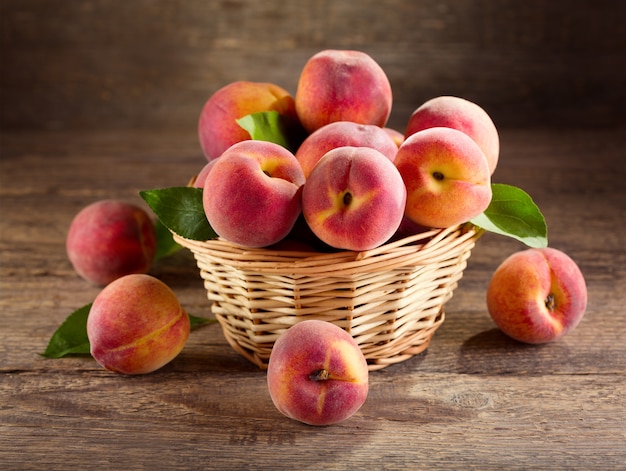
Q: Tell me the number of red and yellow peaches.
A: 13